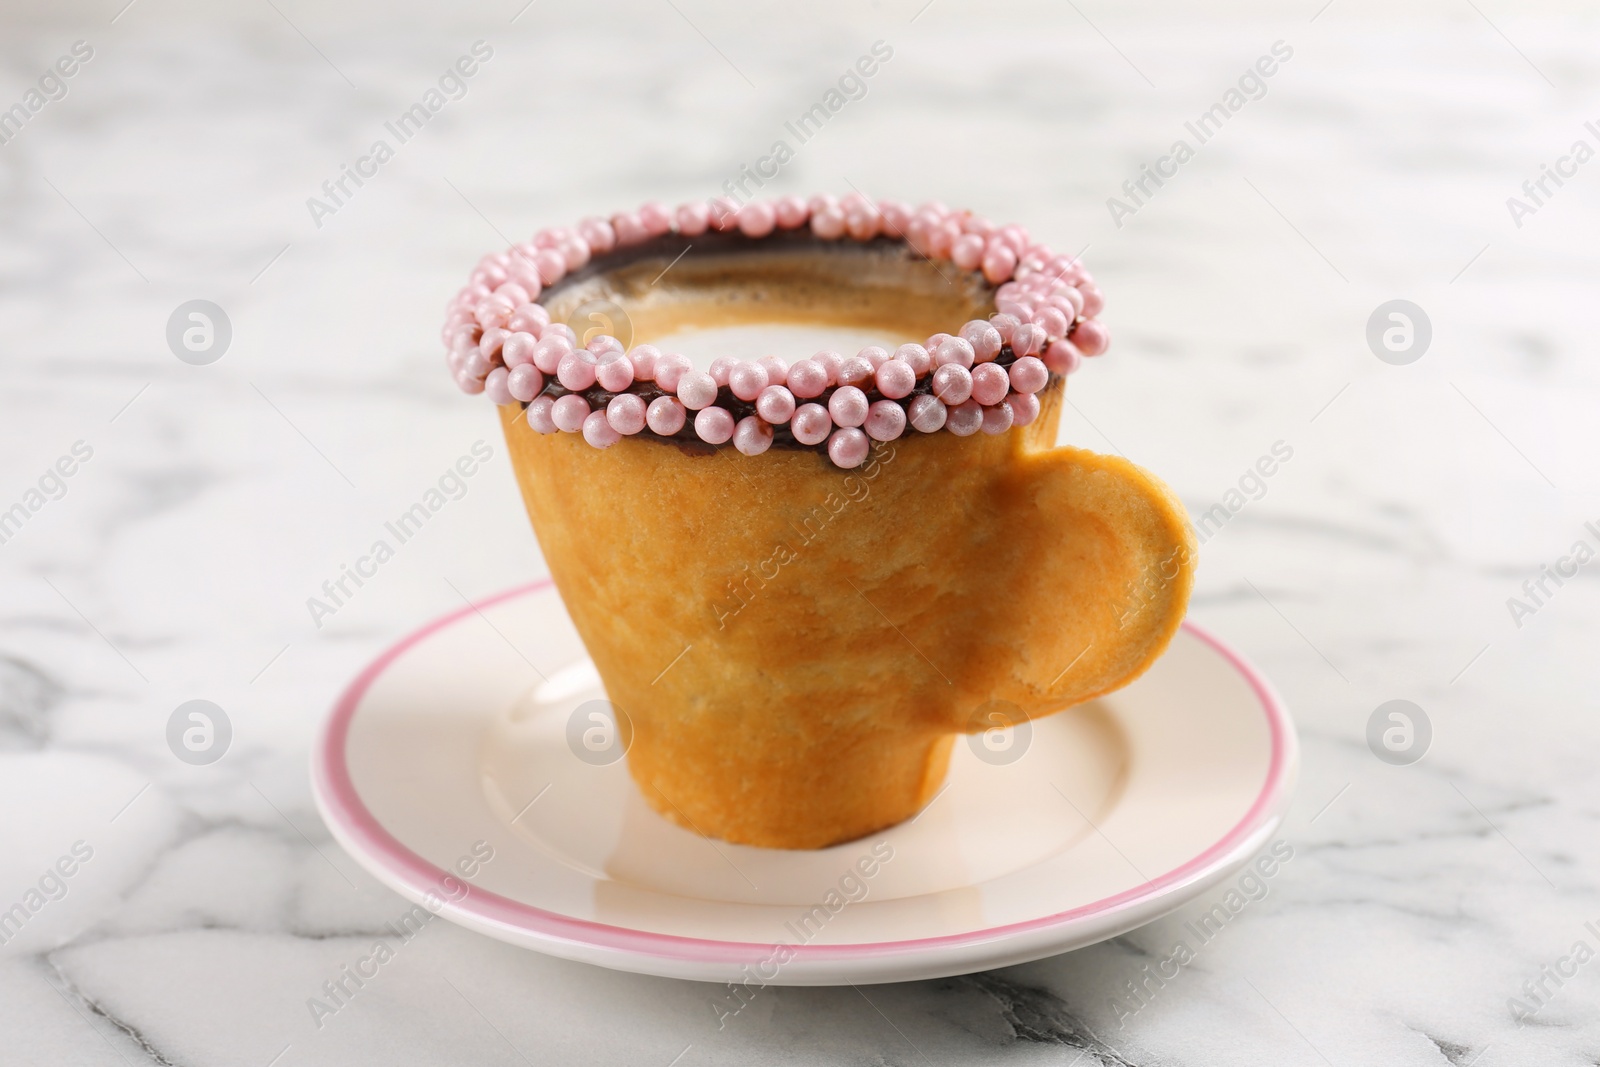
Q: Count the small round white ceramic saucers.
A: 1